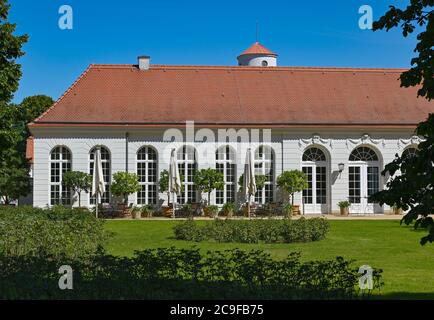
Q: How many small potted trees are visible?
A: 6